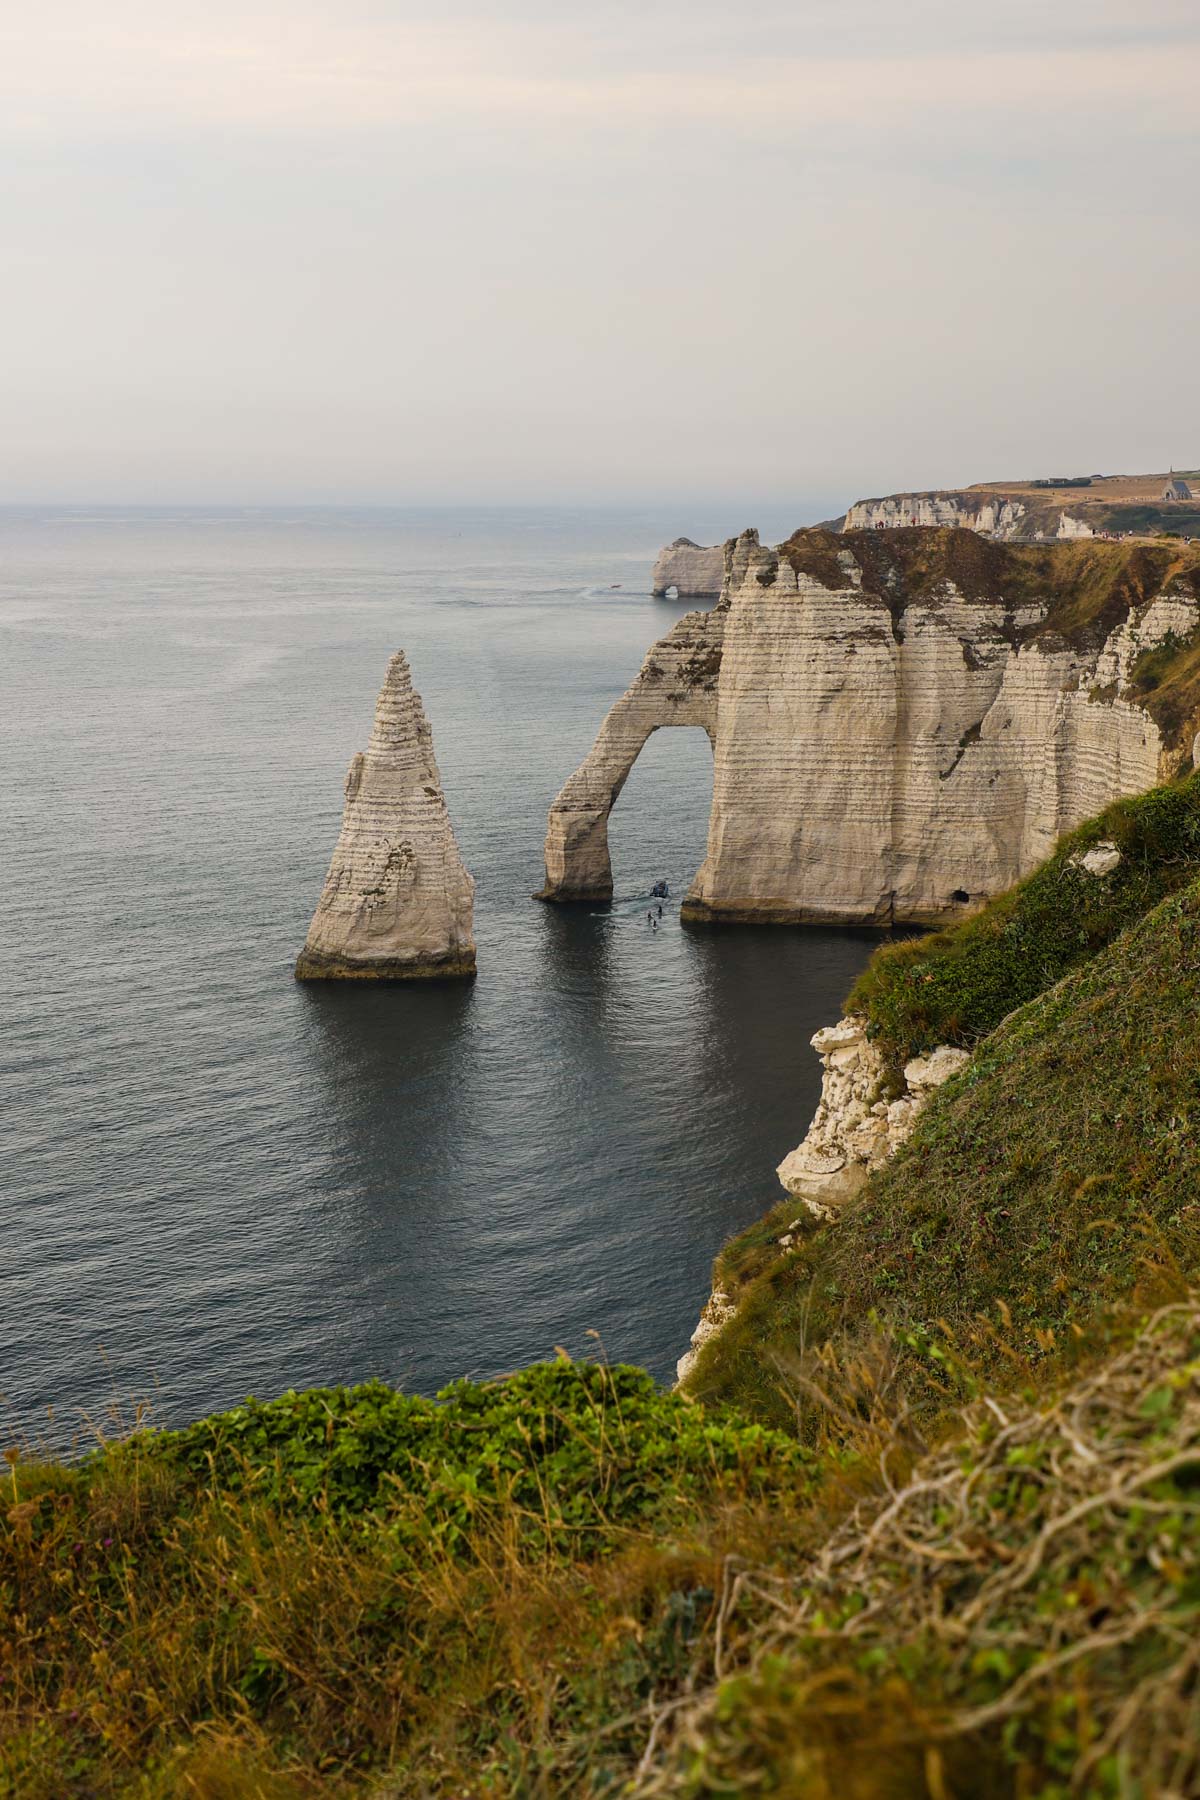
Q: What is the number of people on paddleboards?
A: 3